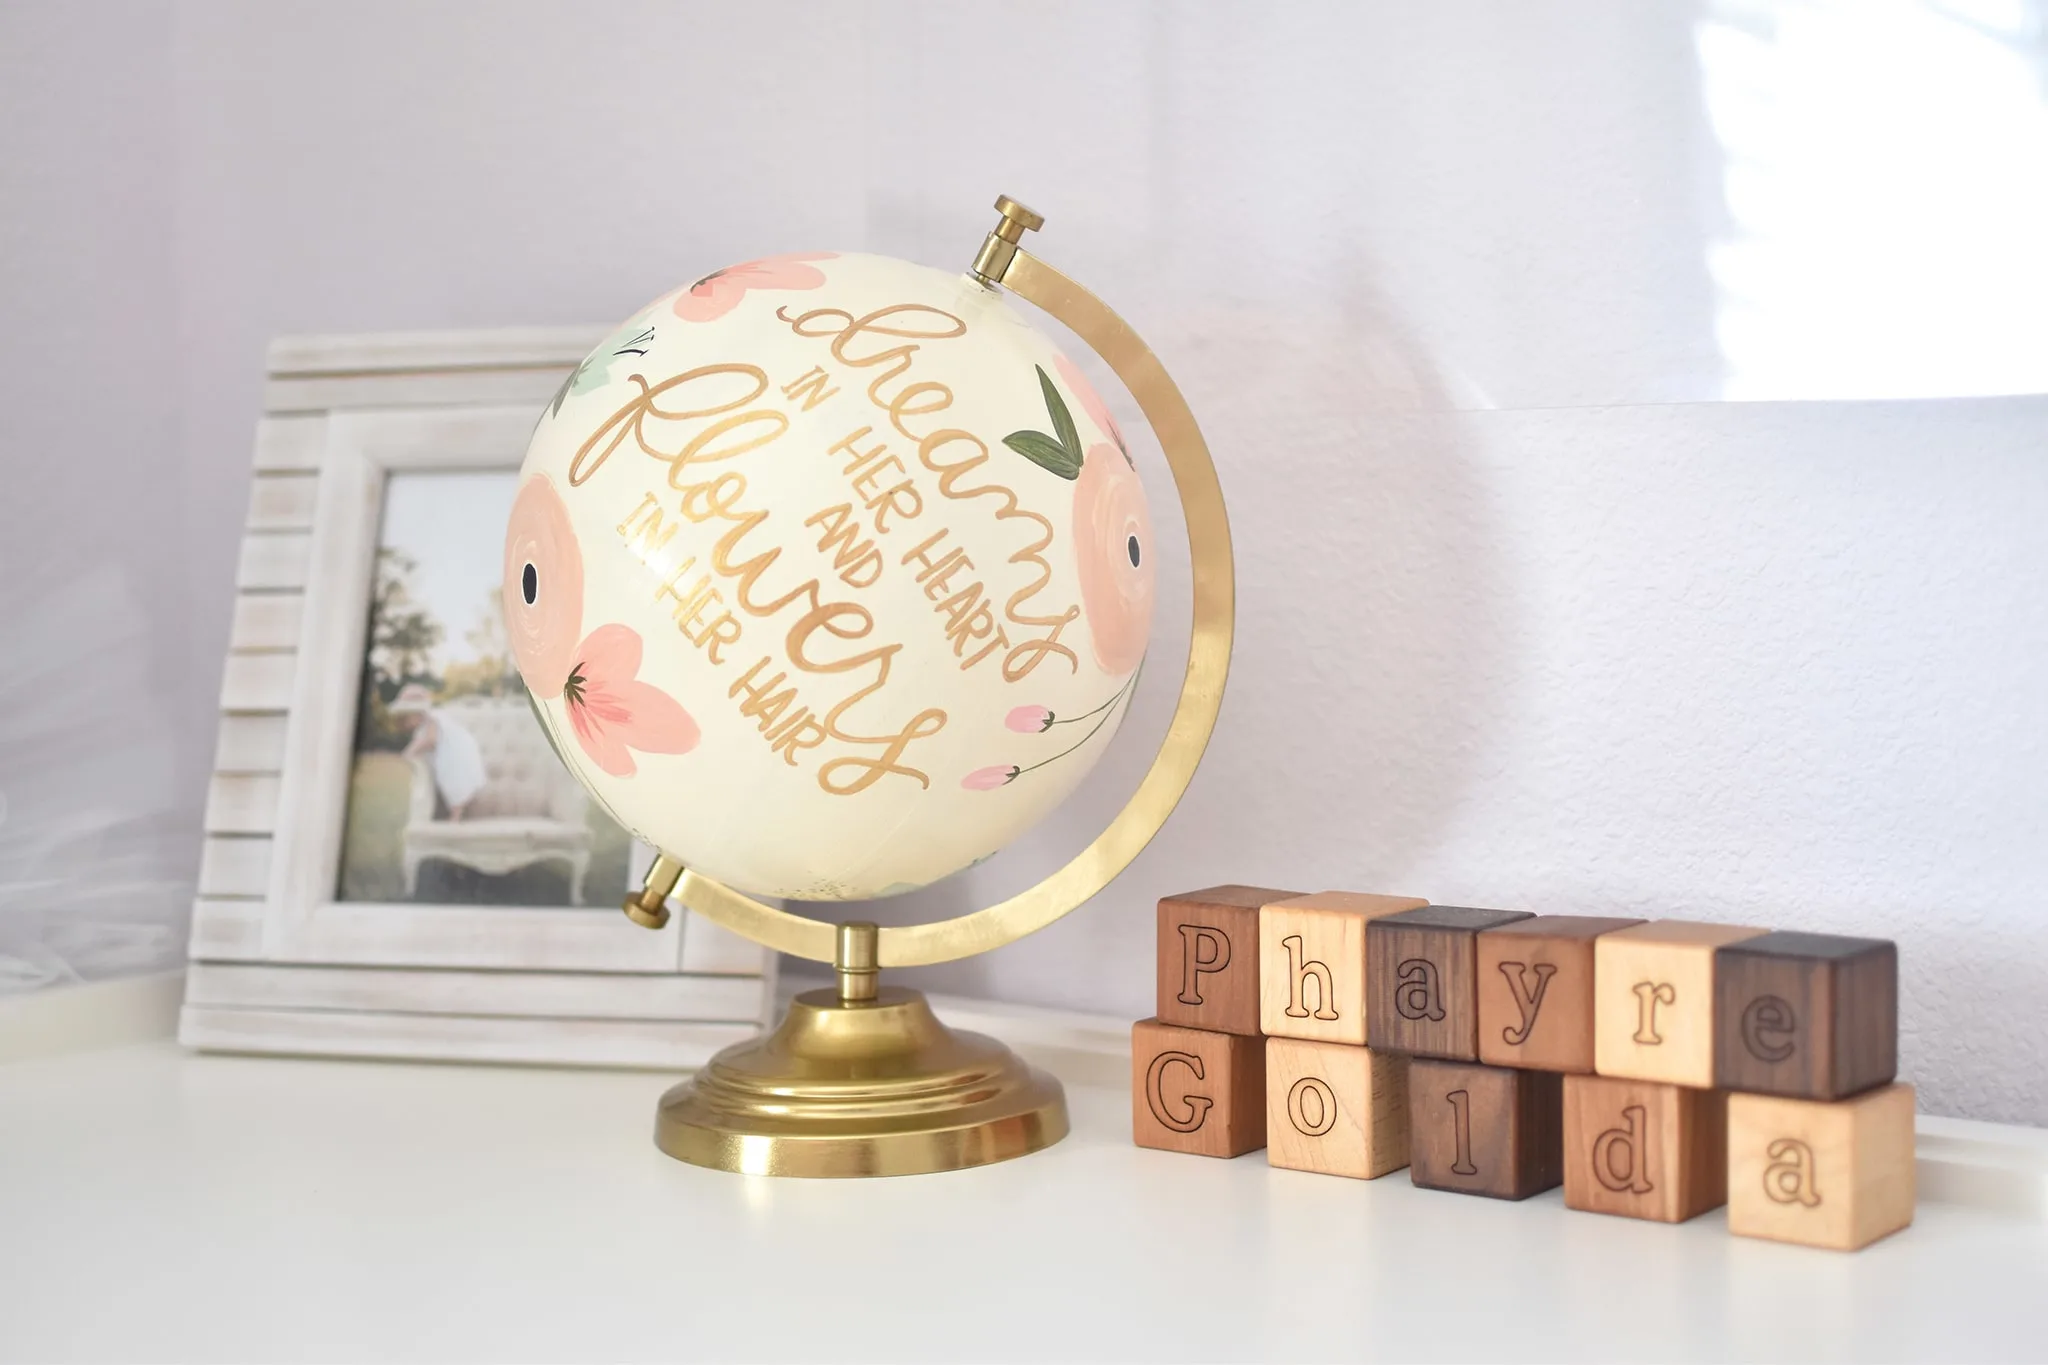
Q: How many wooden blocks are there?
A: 11